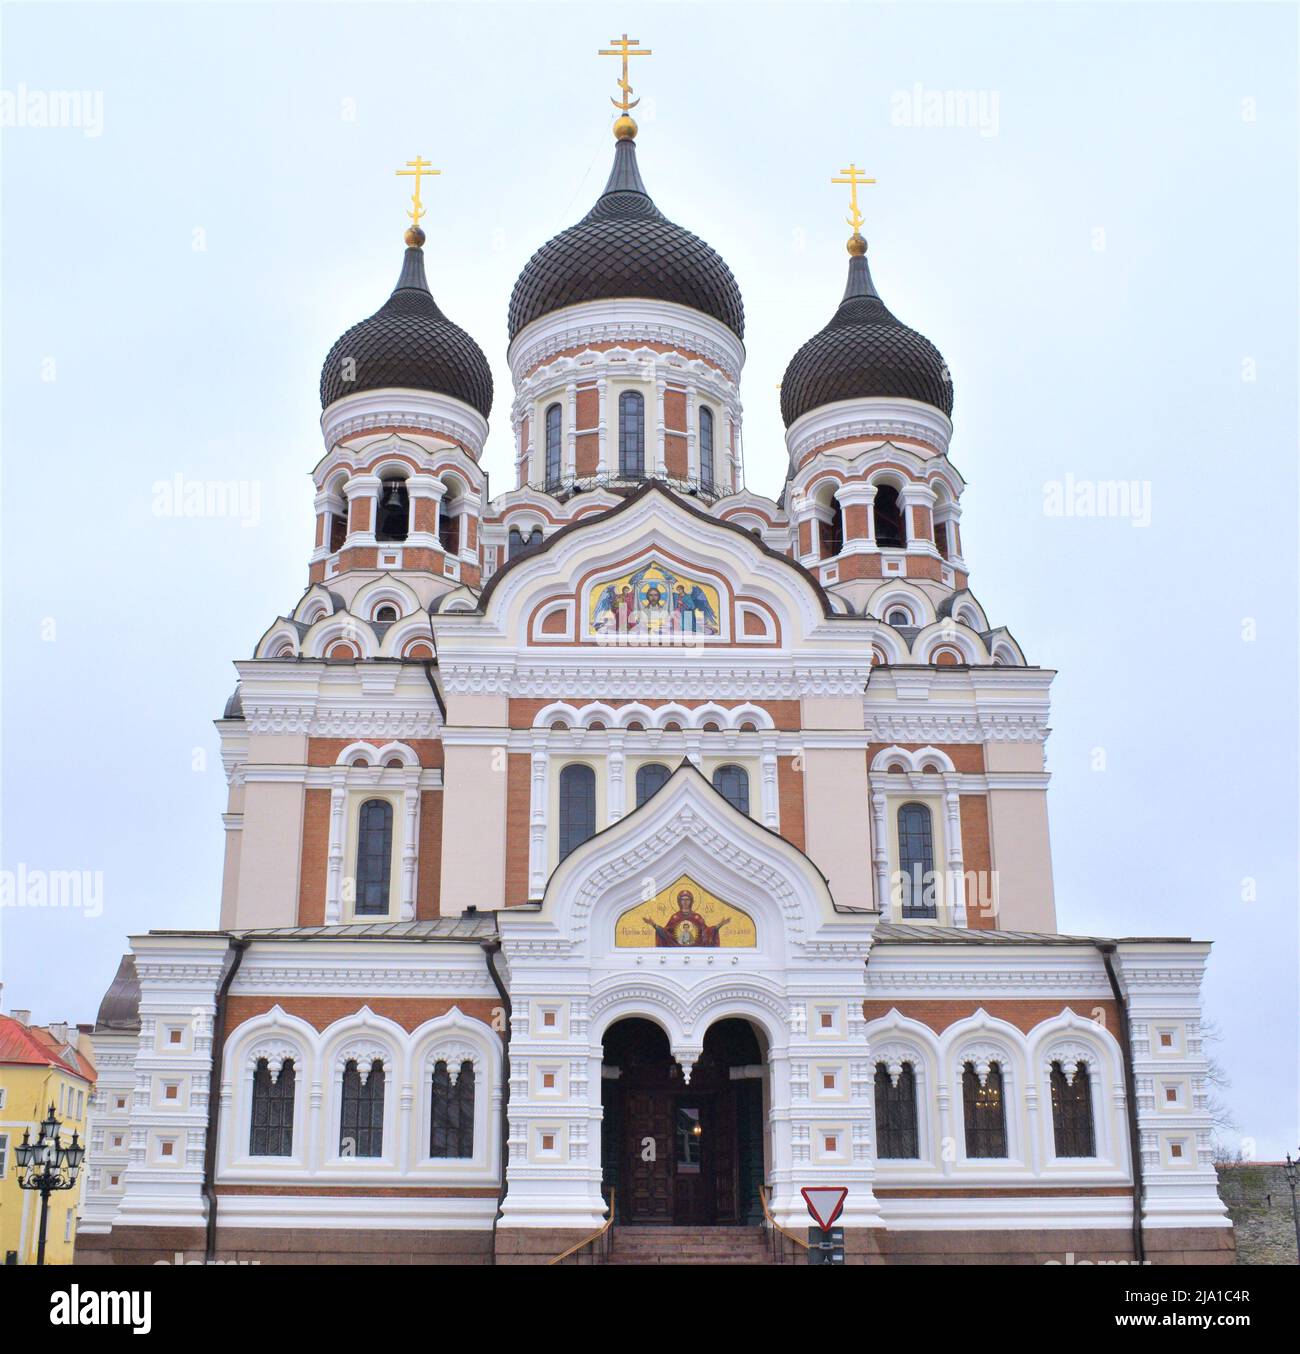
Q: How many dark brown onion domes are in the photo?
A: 3